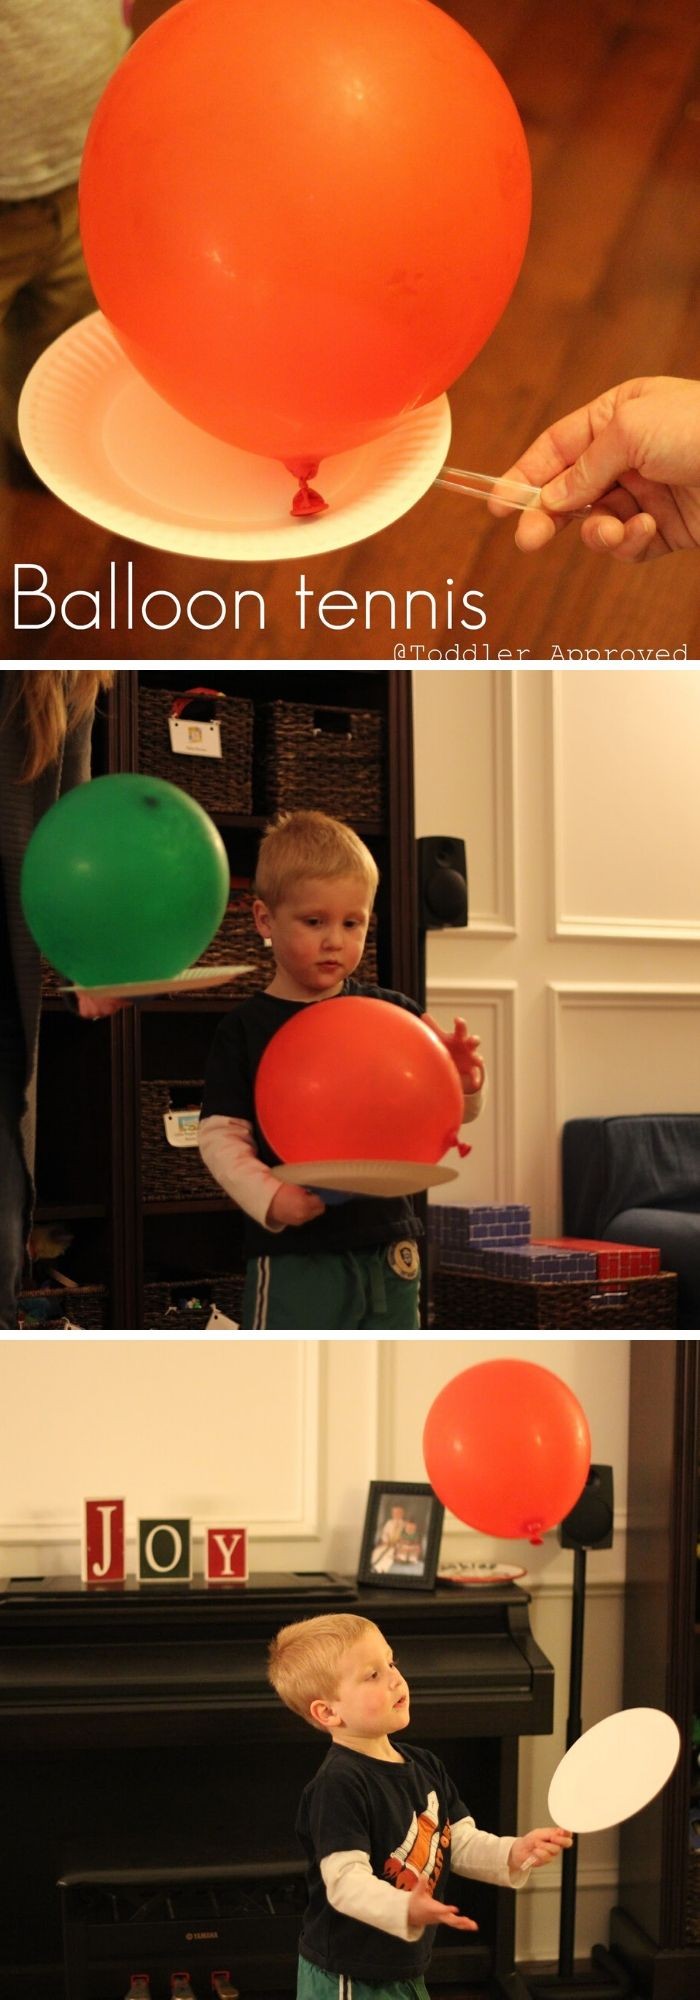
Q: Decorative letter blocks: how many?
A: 3